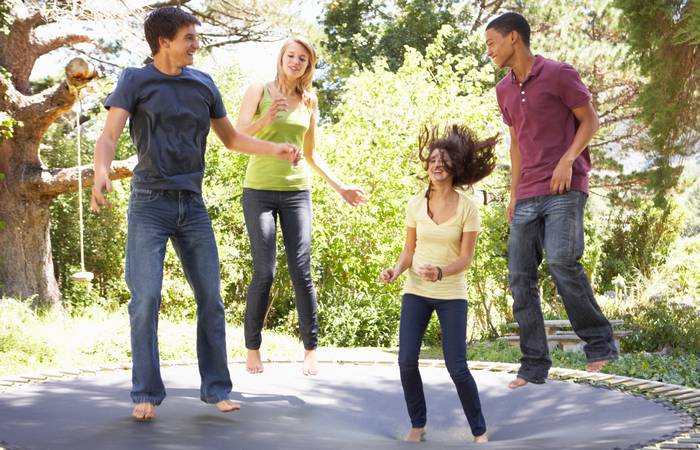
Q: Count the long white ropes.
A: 1